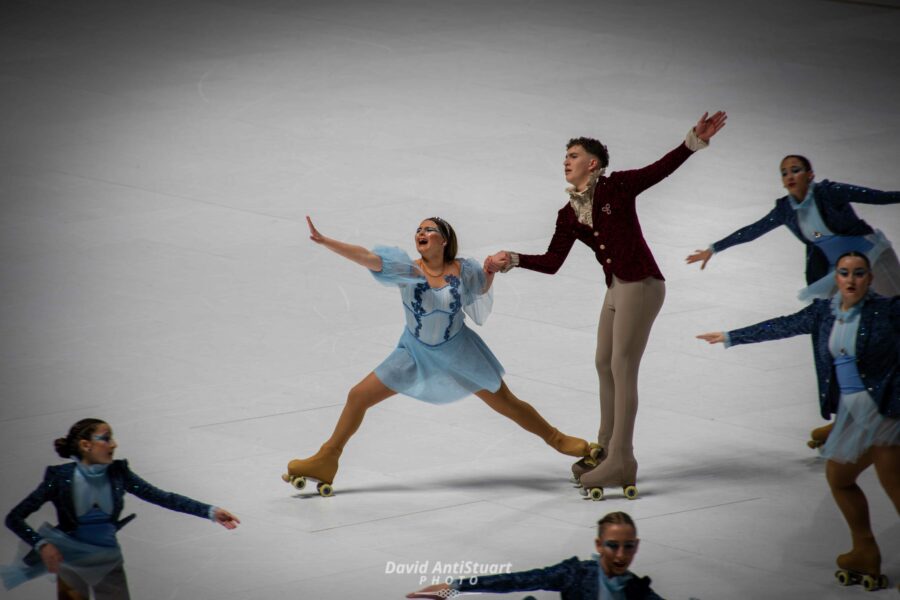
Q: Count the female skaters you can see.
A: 5